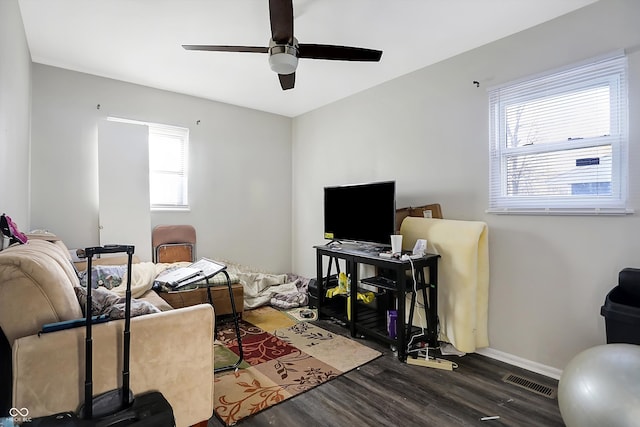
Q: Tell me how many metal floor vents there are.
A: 1